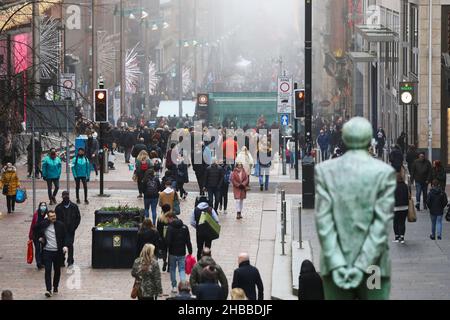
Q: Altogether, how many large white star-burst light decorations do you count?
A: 5